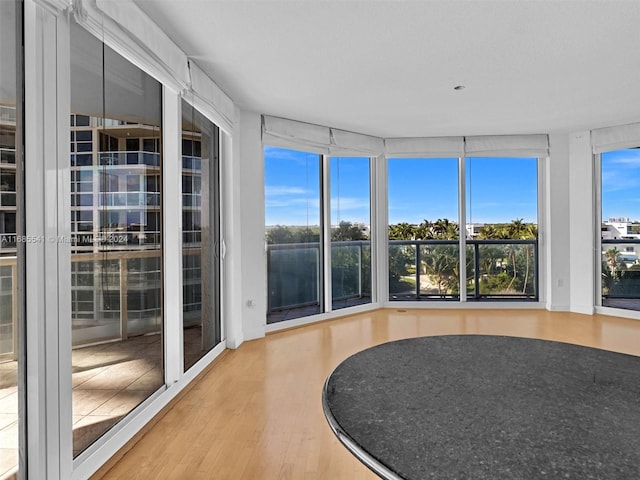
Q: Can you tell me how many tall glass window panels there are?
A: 8